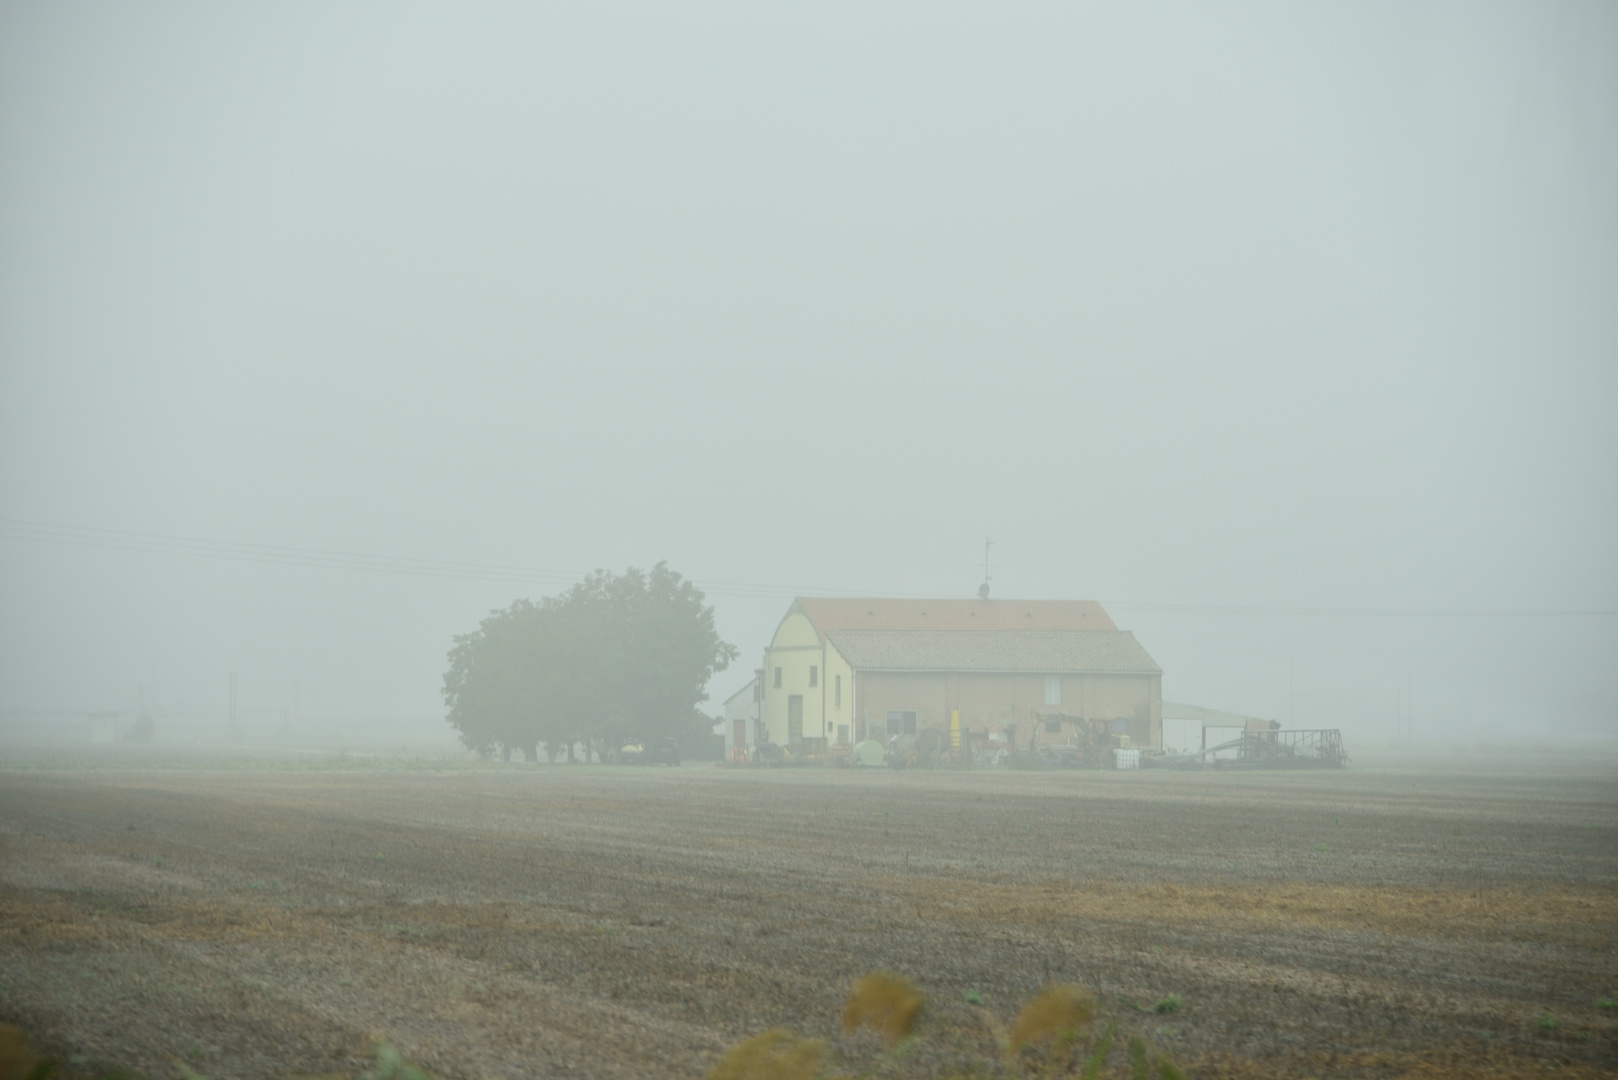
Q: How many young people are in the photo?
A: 0